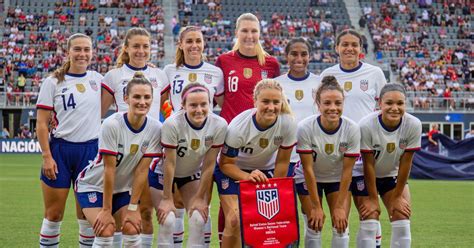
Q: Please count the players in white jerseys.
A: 10